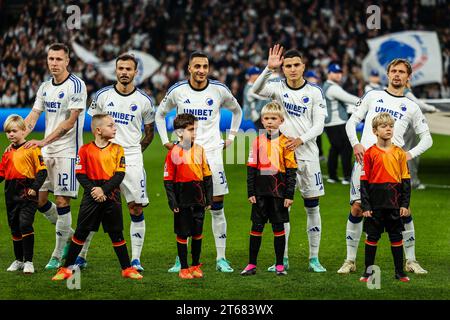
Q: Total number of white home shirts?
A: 5